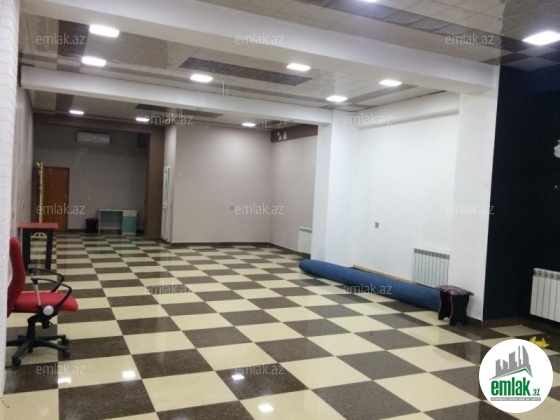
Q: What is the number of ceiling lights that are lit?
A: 11